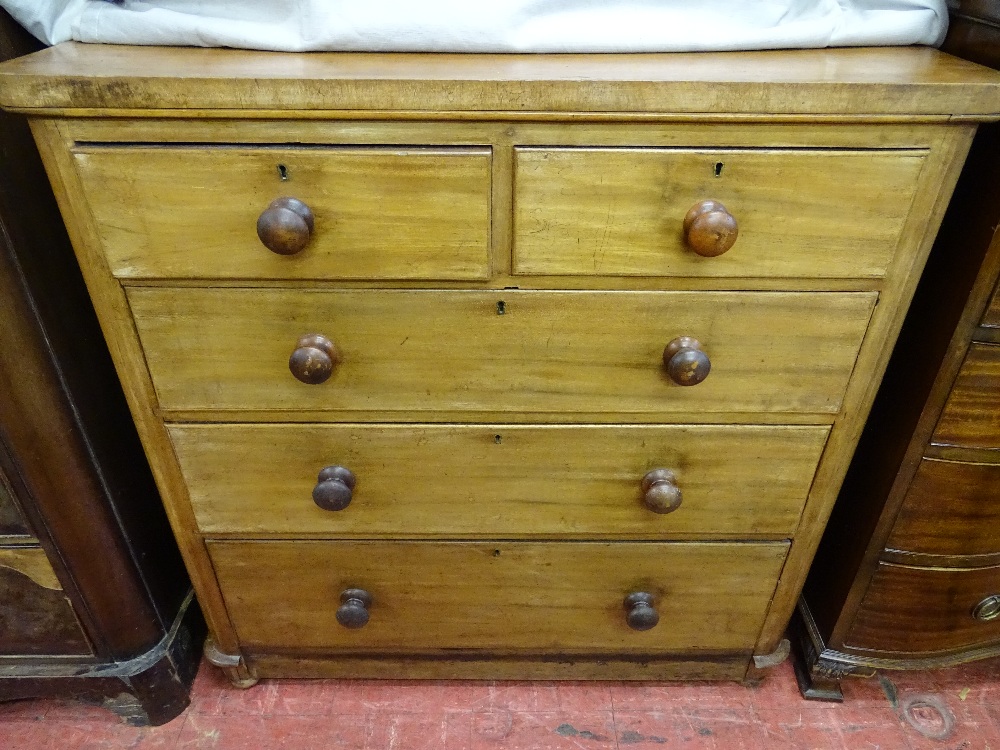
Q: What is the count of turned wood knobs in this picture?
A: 8